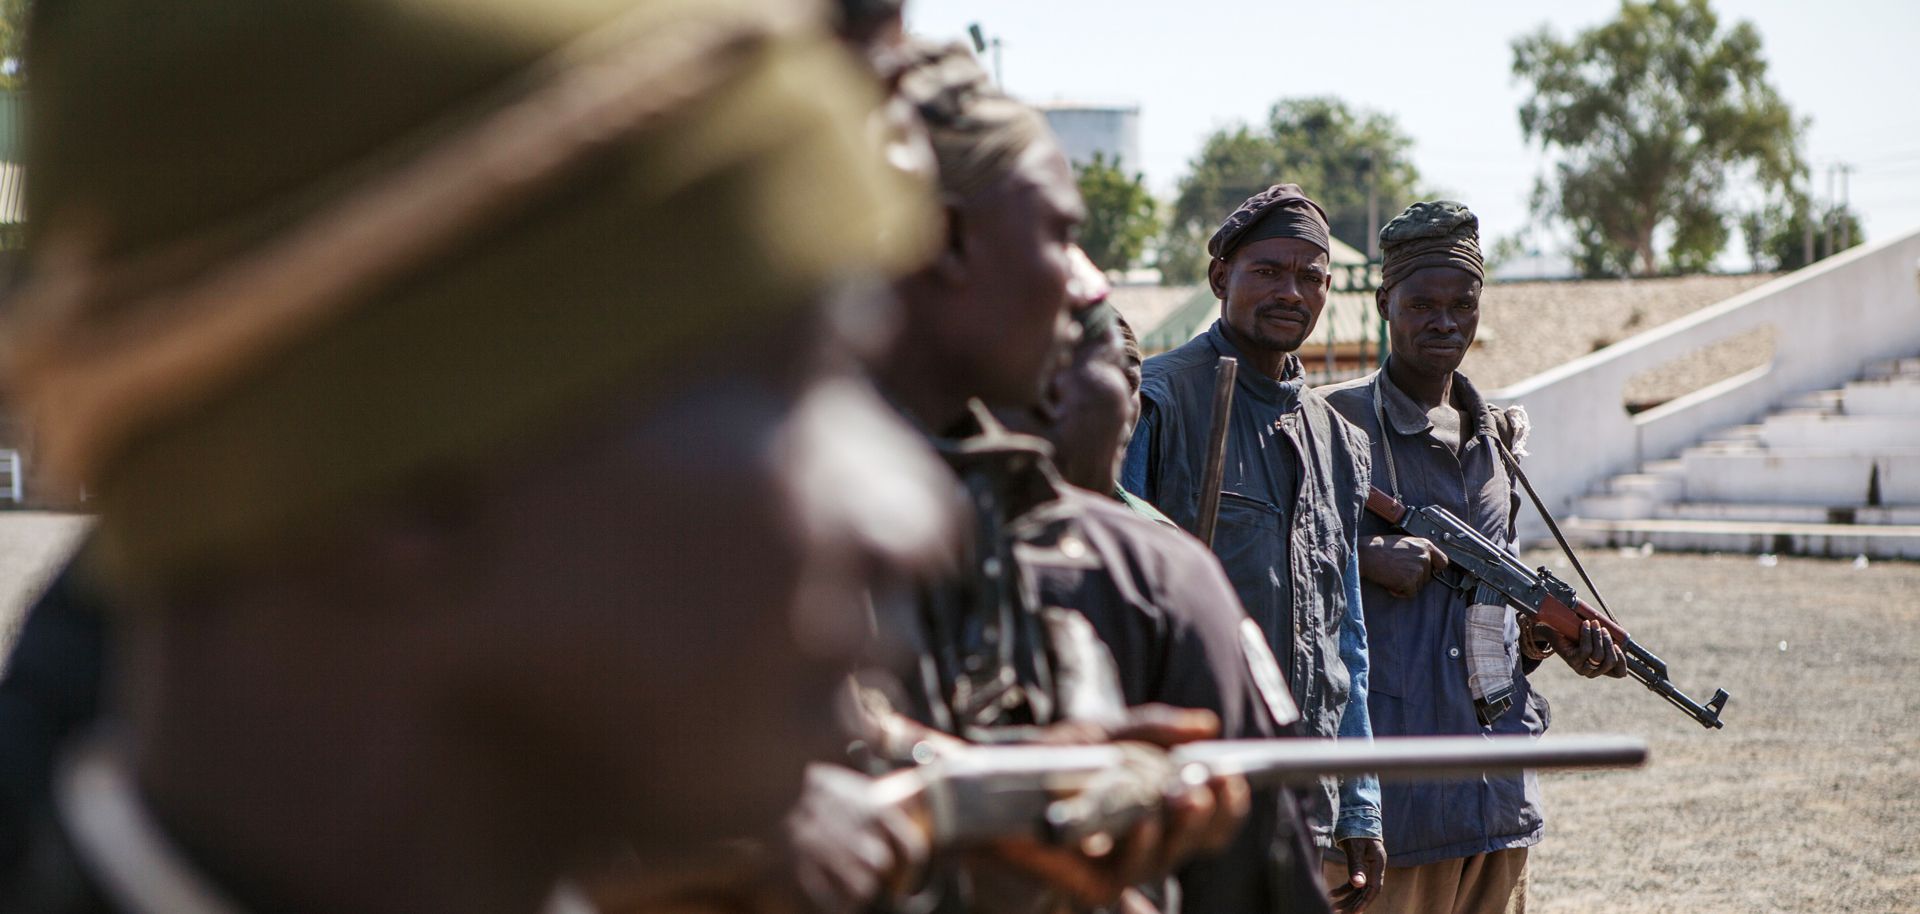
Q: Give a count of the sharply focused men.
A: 2